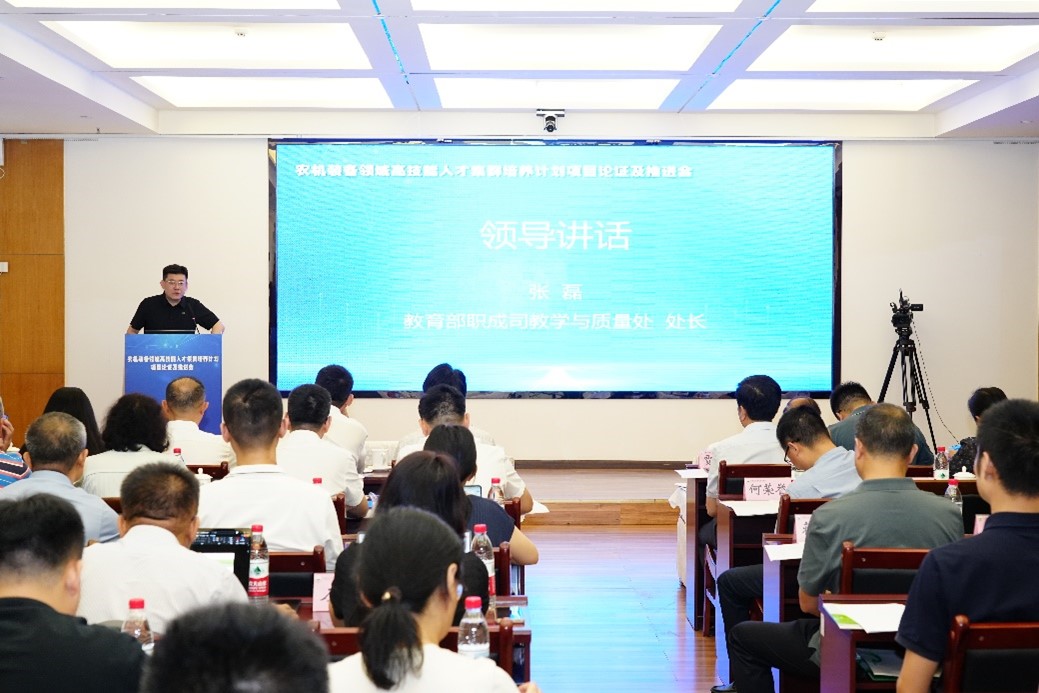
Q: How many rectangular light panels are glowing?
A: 9